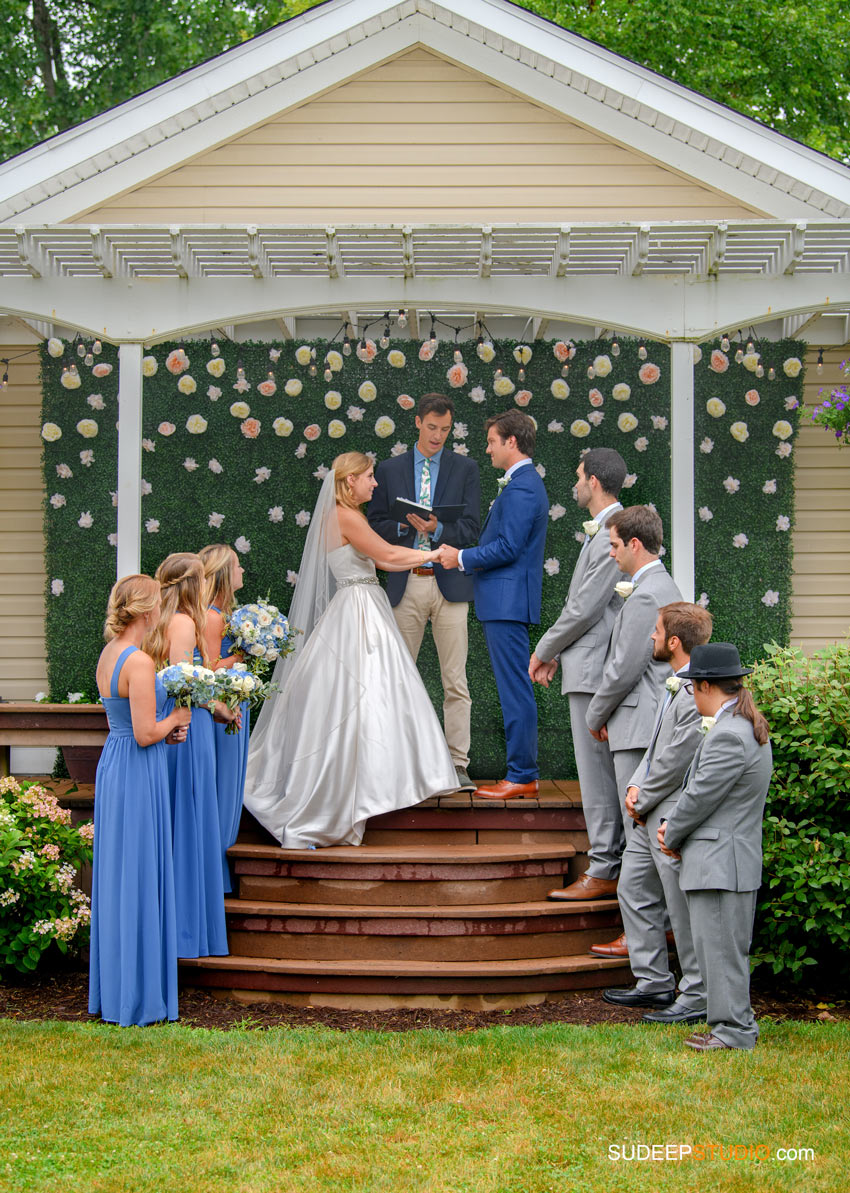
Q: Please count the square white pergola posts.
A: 2